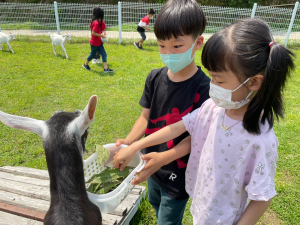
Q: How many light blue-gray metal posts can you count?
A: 4